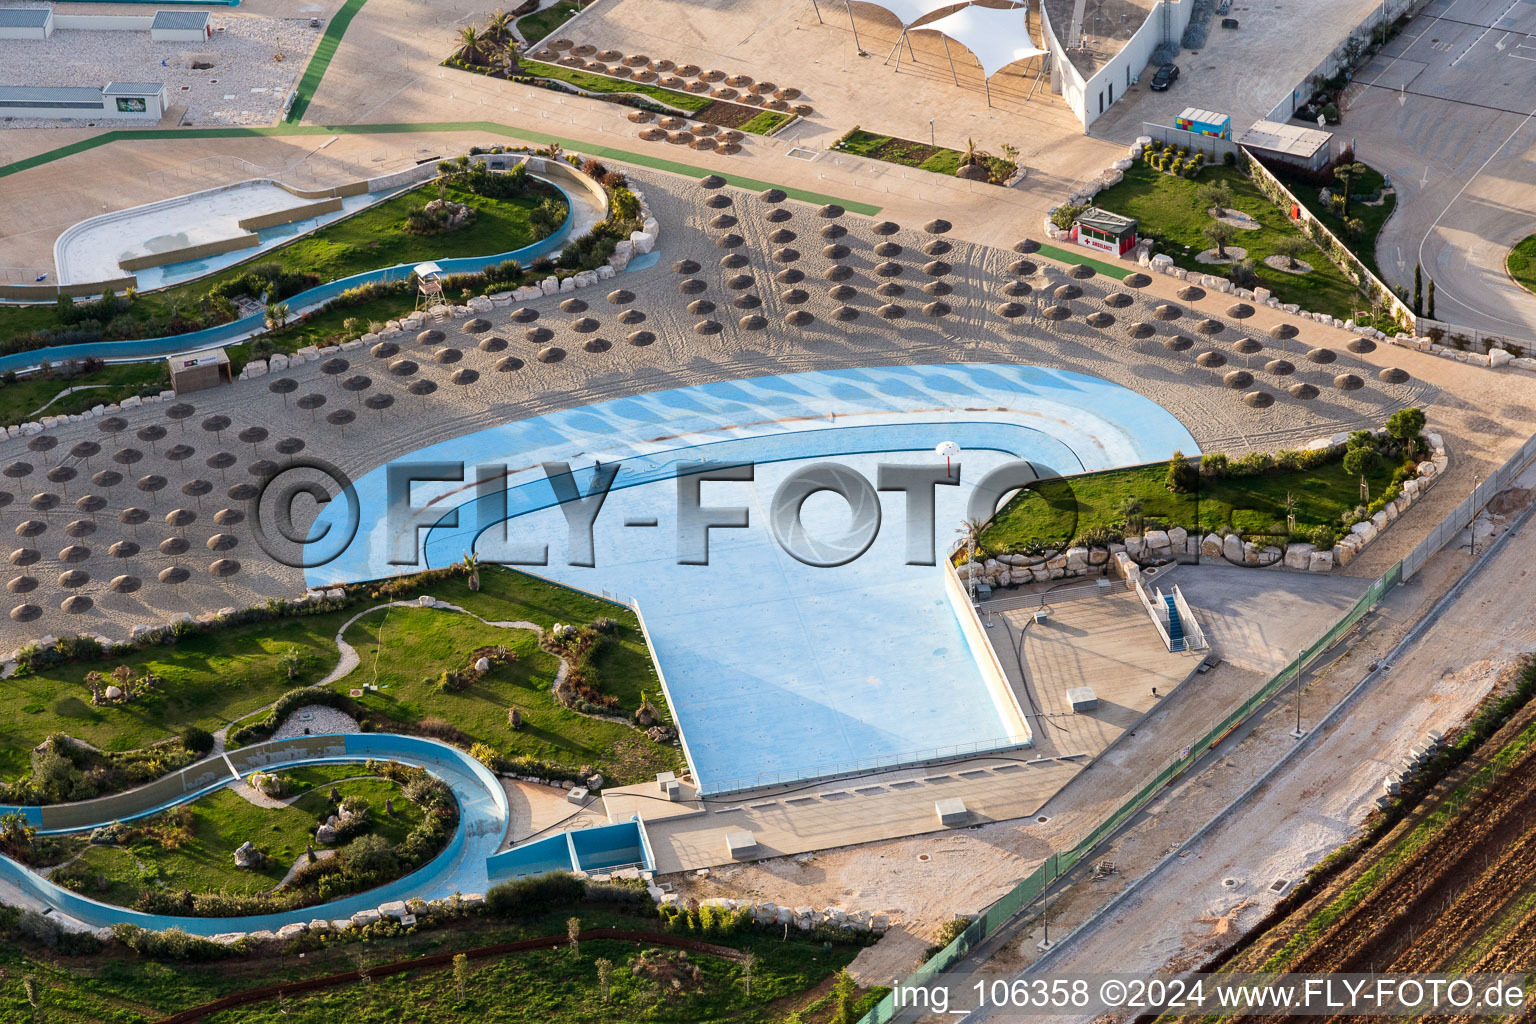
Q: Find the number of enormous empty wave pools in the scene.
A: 1